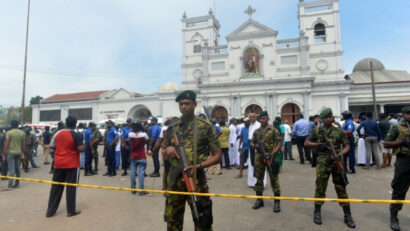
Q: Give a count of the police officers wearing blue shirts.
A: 5